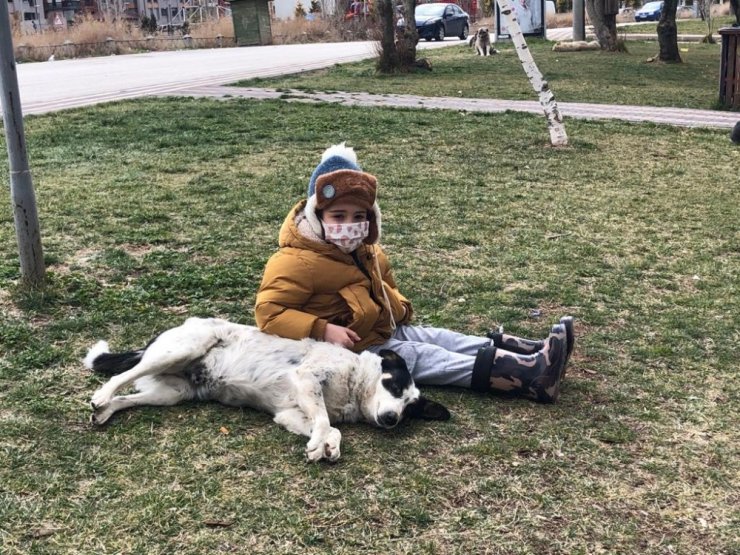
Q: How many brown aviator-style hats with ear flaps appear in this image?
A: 1